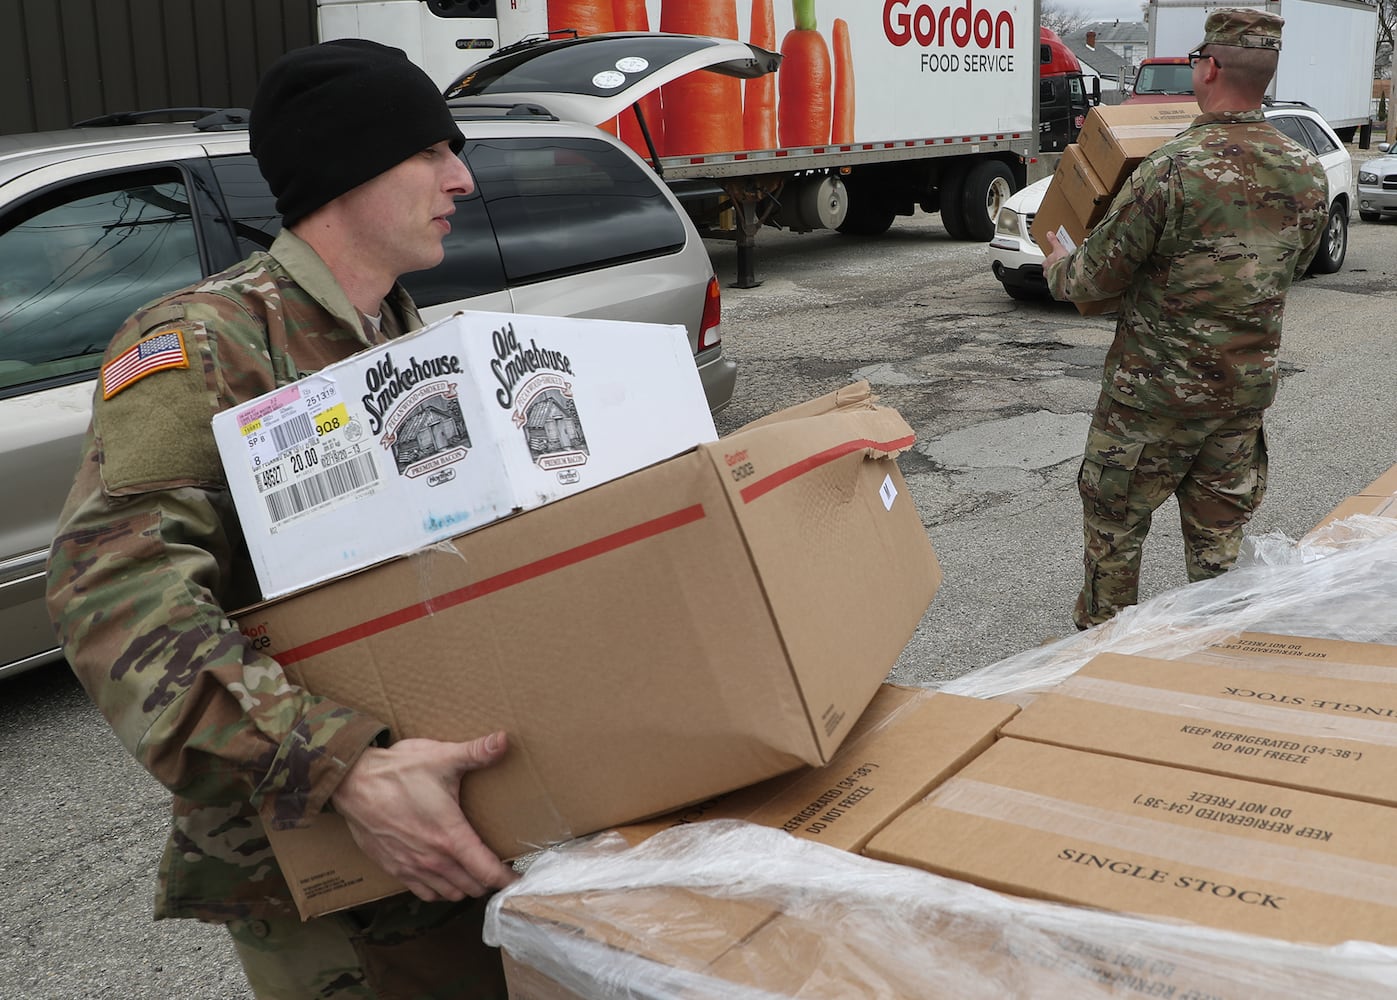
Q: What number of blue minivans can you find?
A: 0